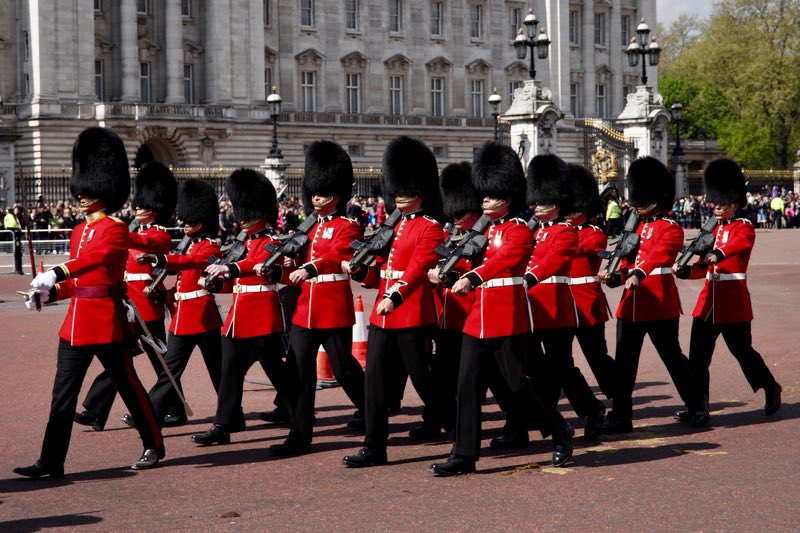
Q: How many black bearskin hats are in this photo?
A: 12